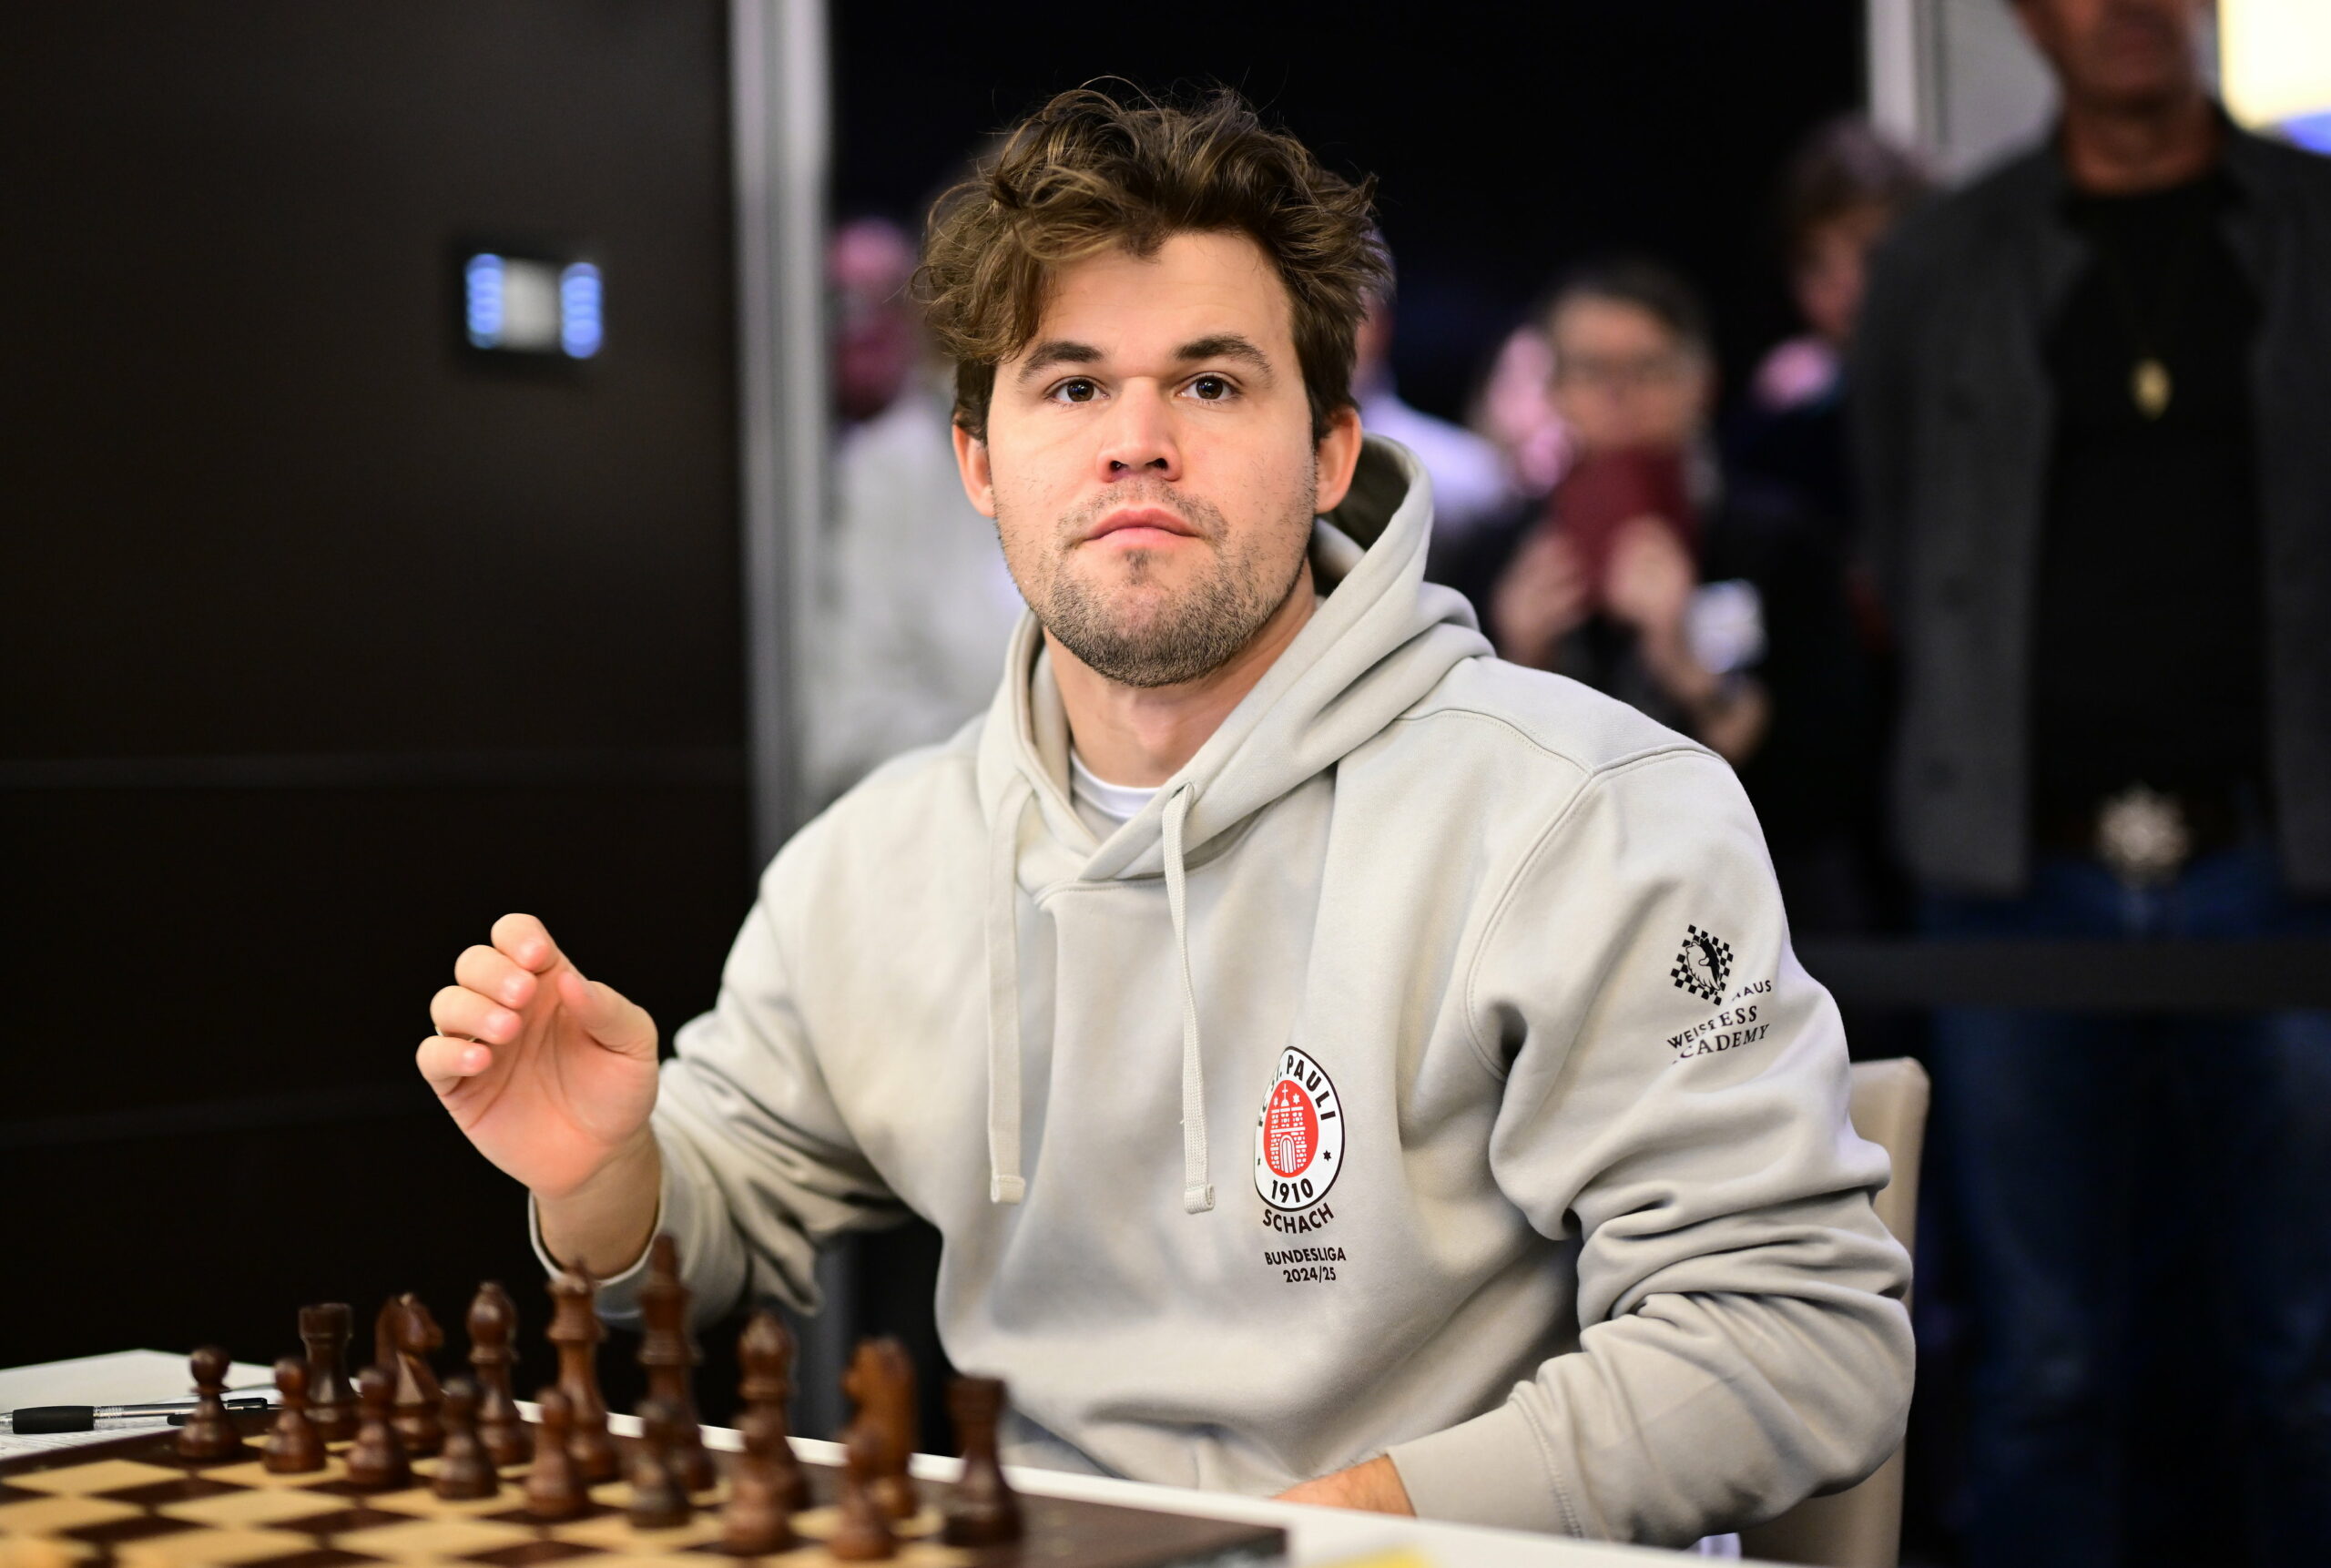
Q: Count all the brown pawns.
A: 8